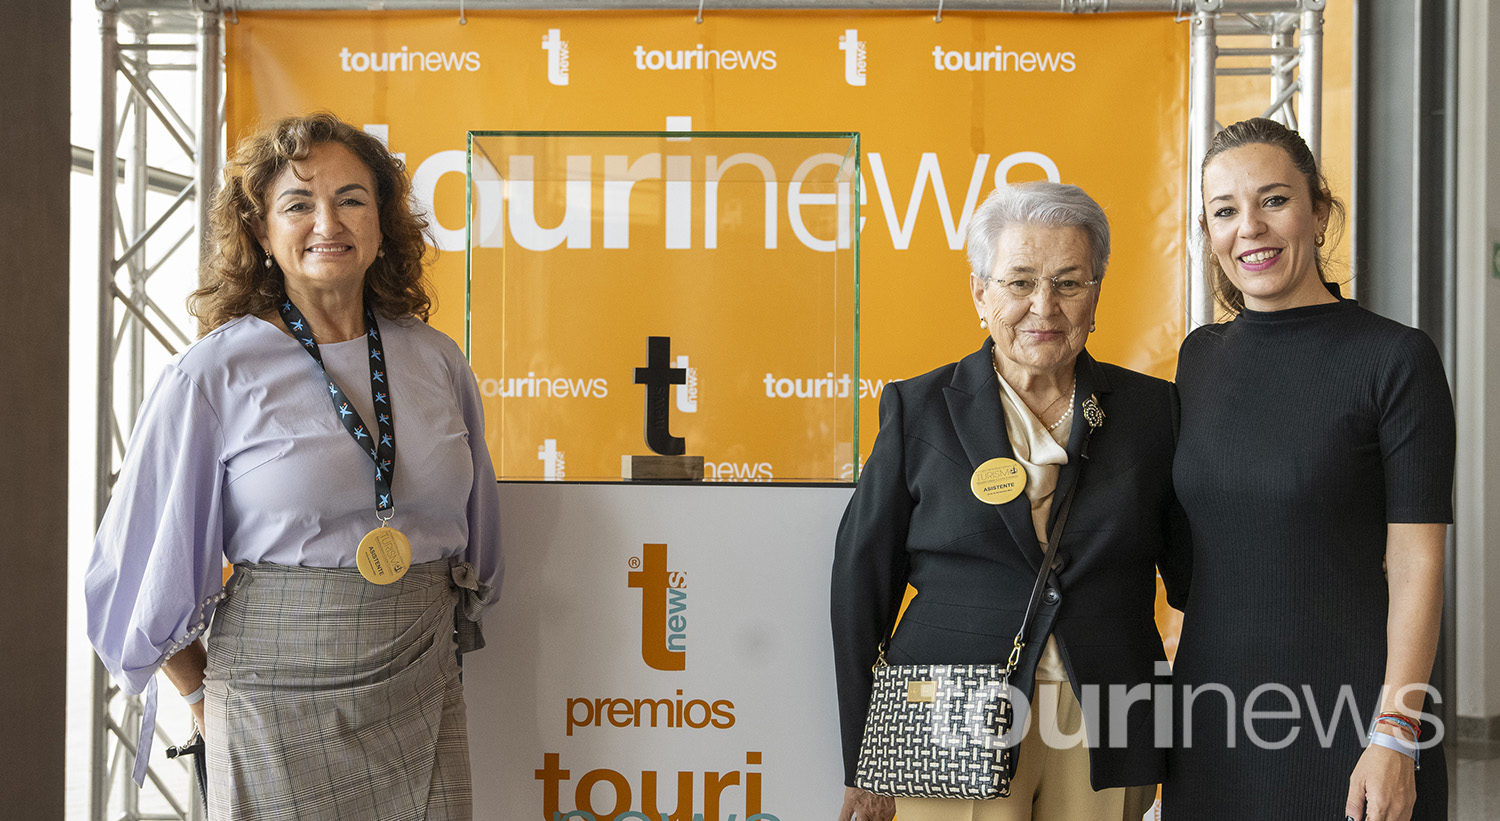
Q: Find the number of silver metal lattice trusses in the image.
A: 2